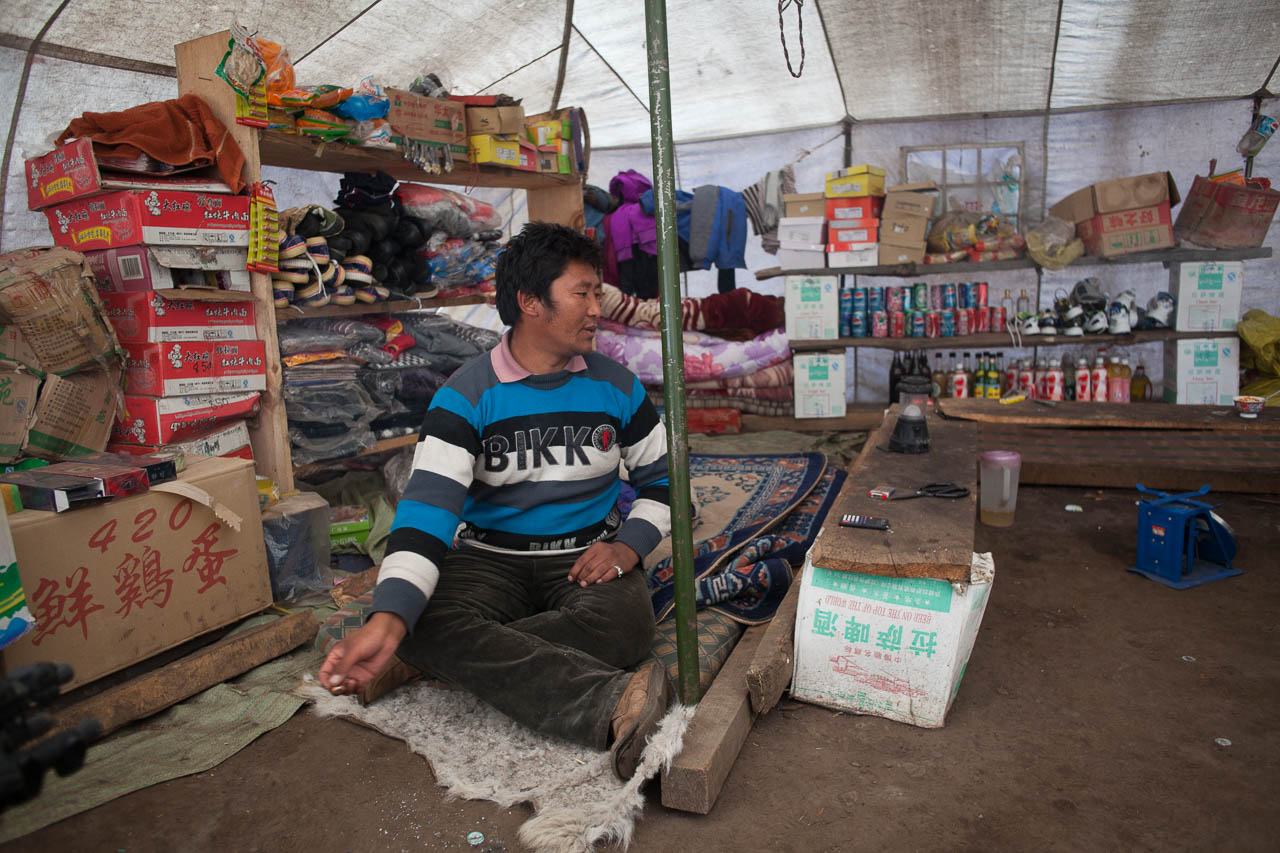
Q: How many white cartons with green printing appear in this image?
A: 5